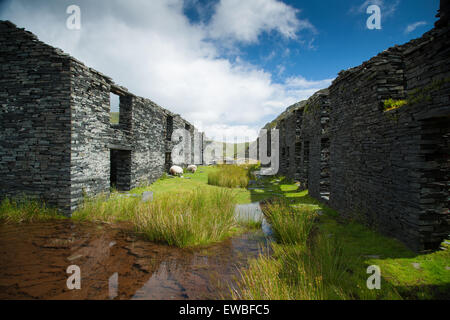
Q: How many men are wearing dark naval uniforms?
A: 0